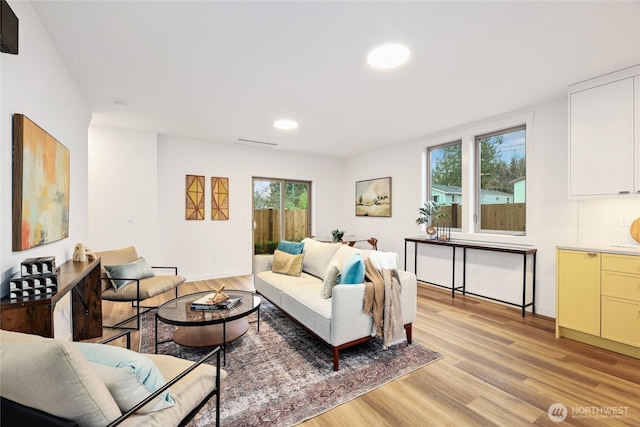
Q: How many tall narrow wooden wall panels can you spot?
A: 2